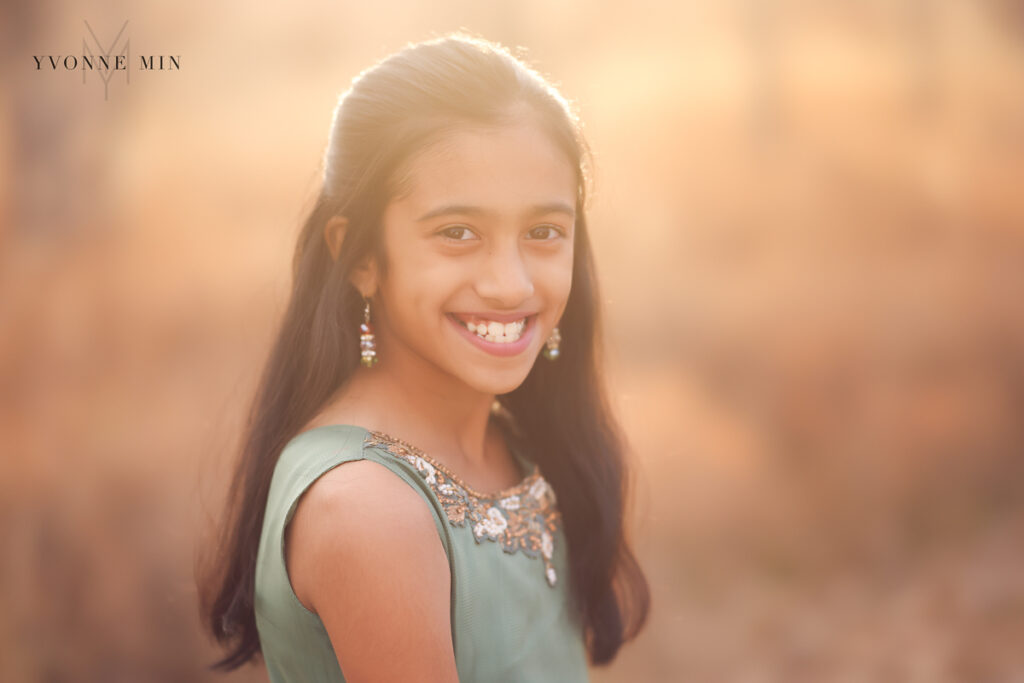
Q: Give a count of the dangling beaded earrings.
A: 2